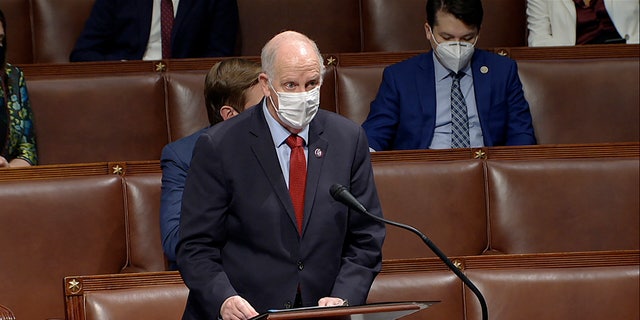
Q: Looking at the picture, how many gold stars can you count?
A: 7